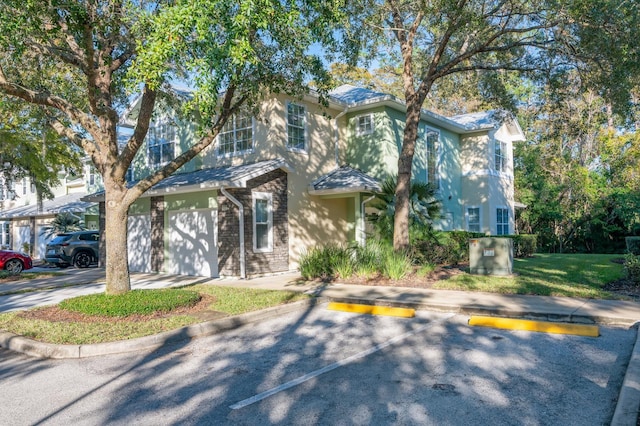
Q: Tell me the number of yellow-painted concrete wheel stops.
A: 2